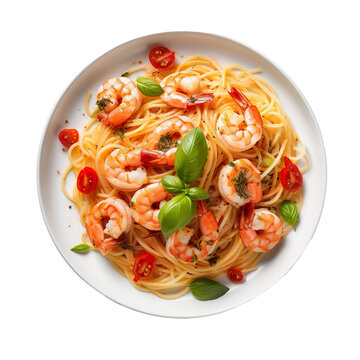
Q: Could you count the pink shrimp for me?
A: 10